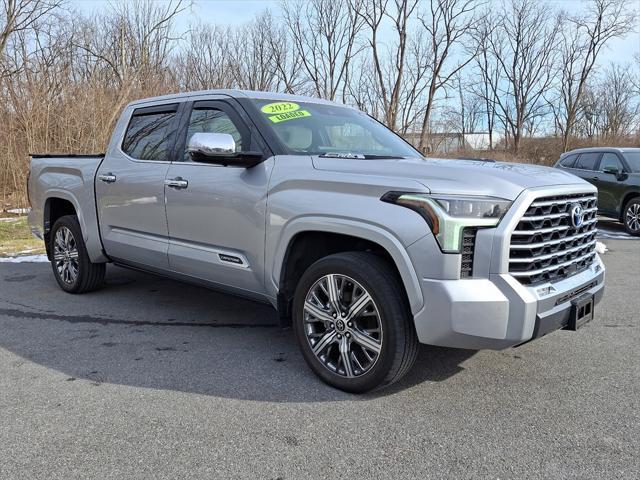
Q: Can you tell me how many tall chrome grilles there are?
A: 1